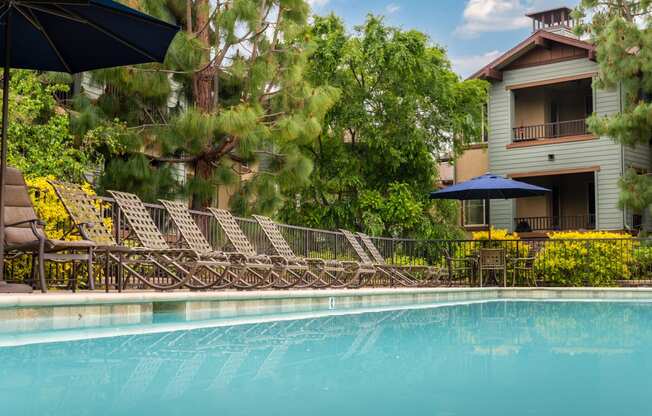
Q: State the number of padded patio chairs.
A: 1